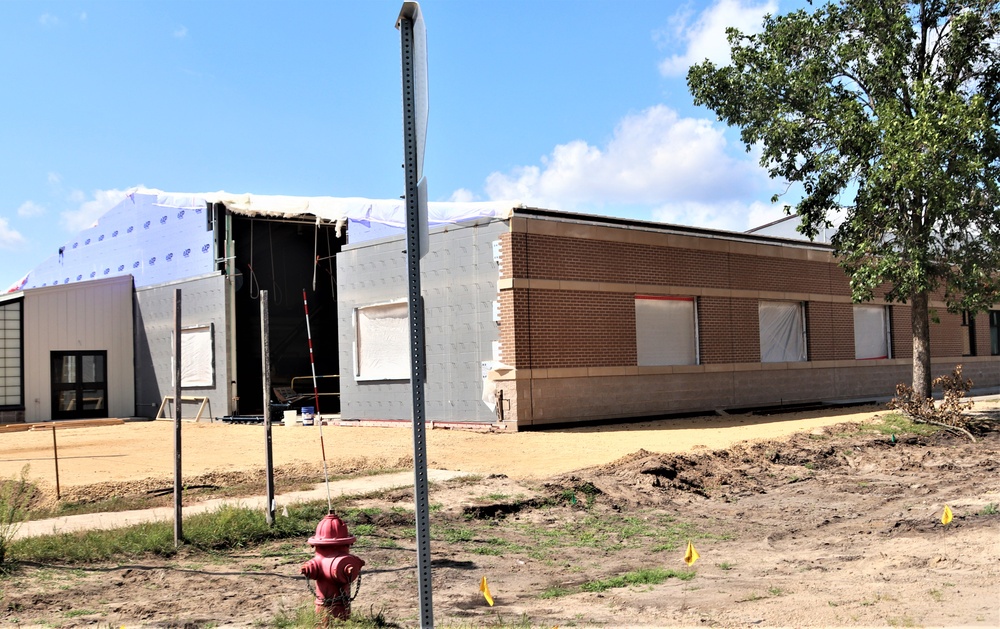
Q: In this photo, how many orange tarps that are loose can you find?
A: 0